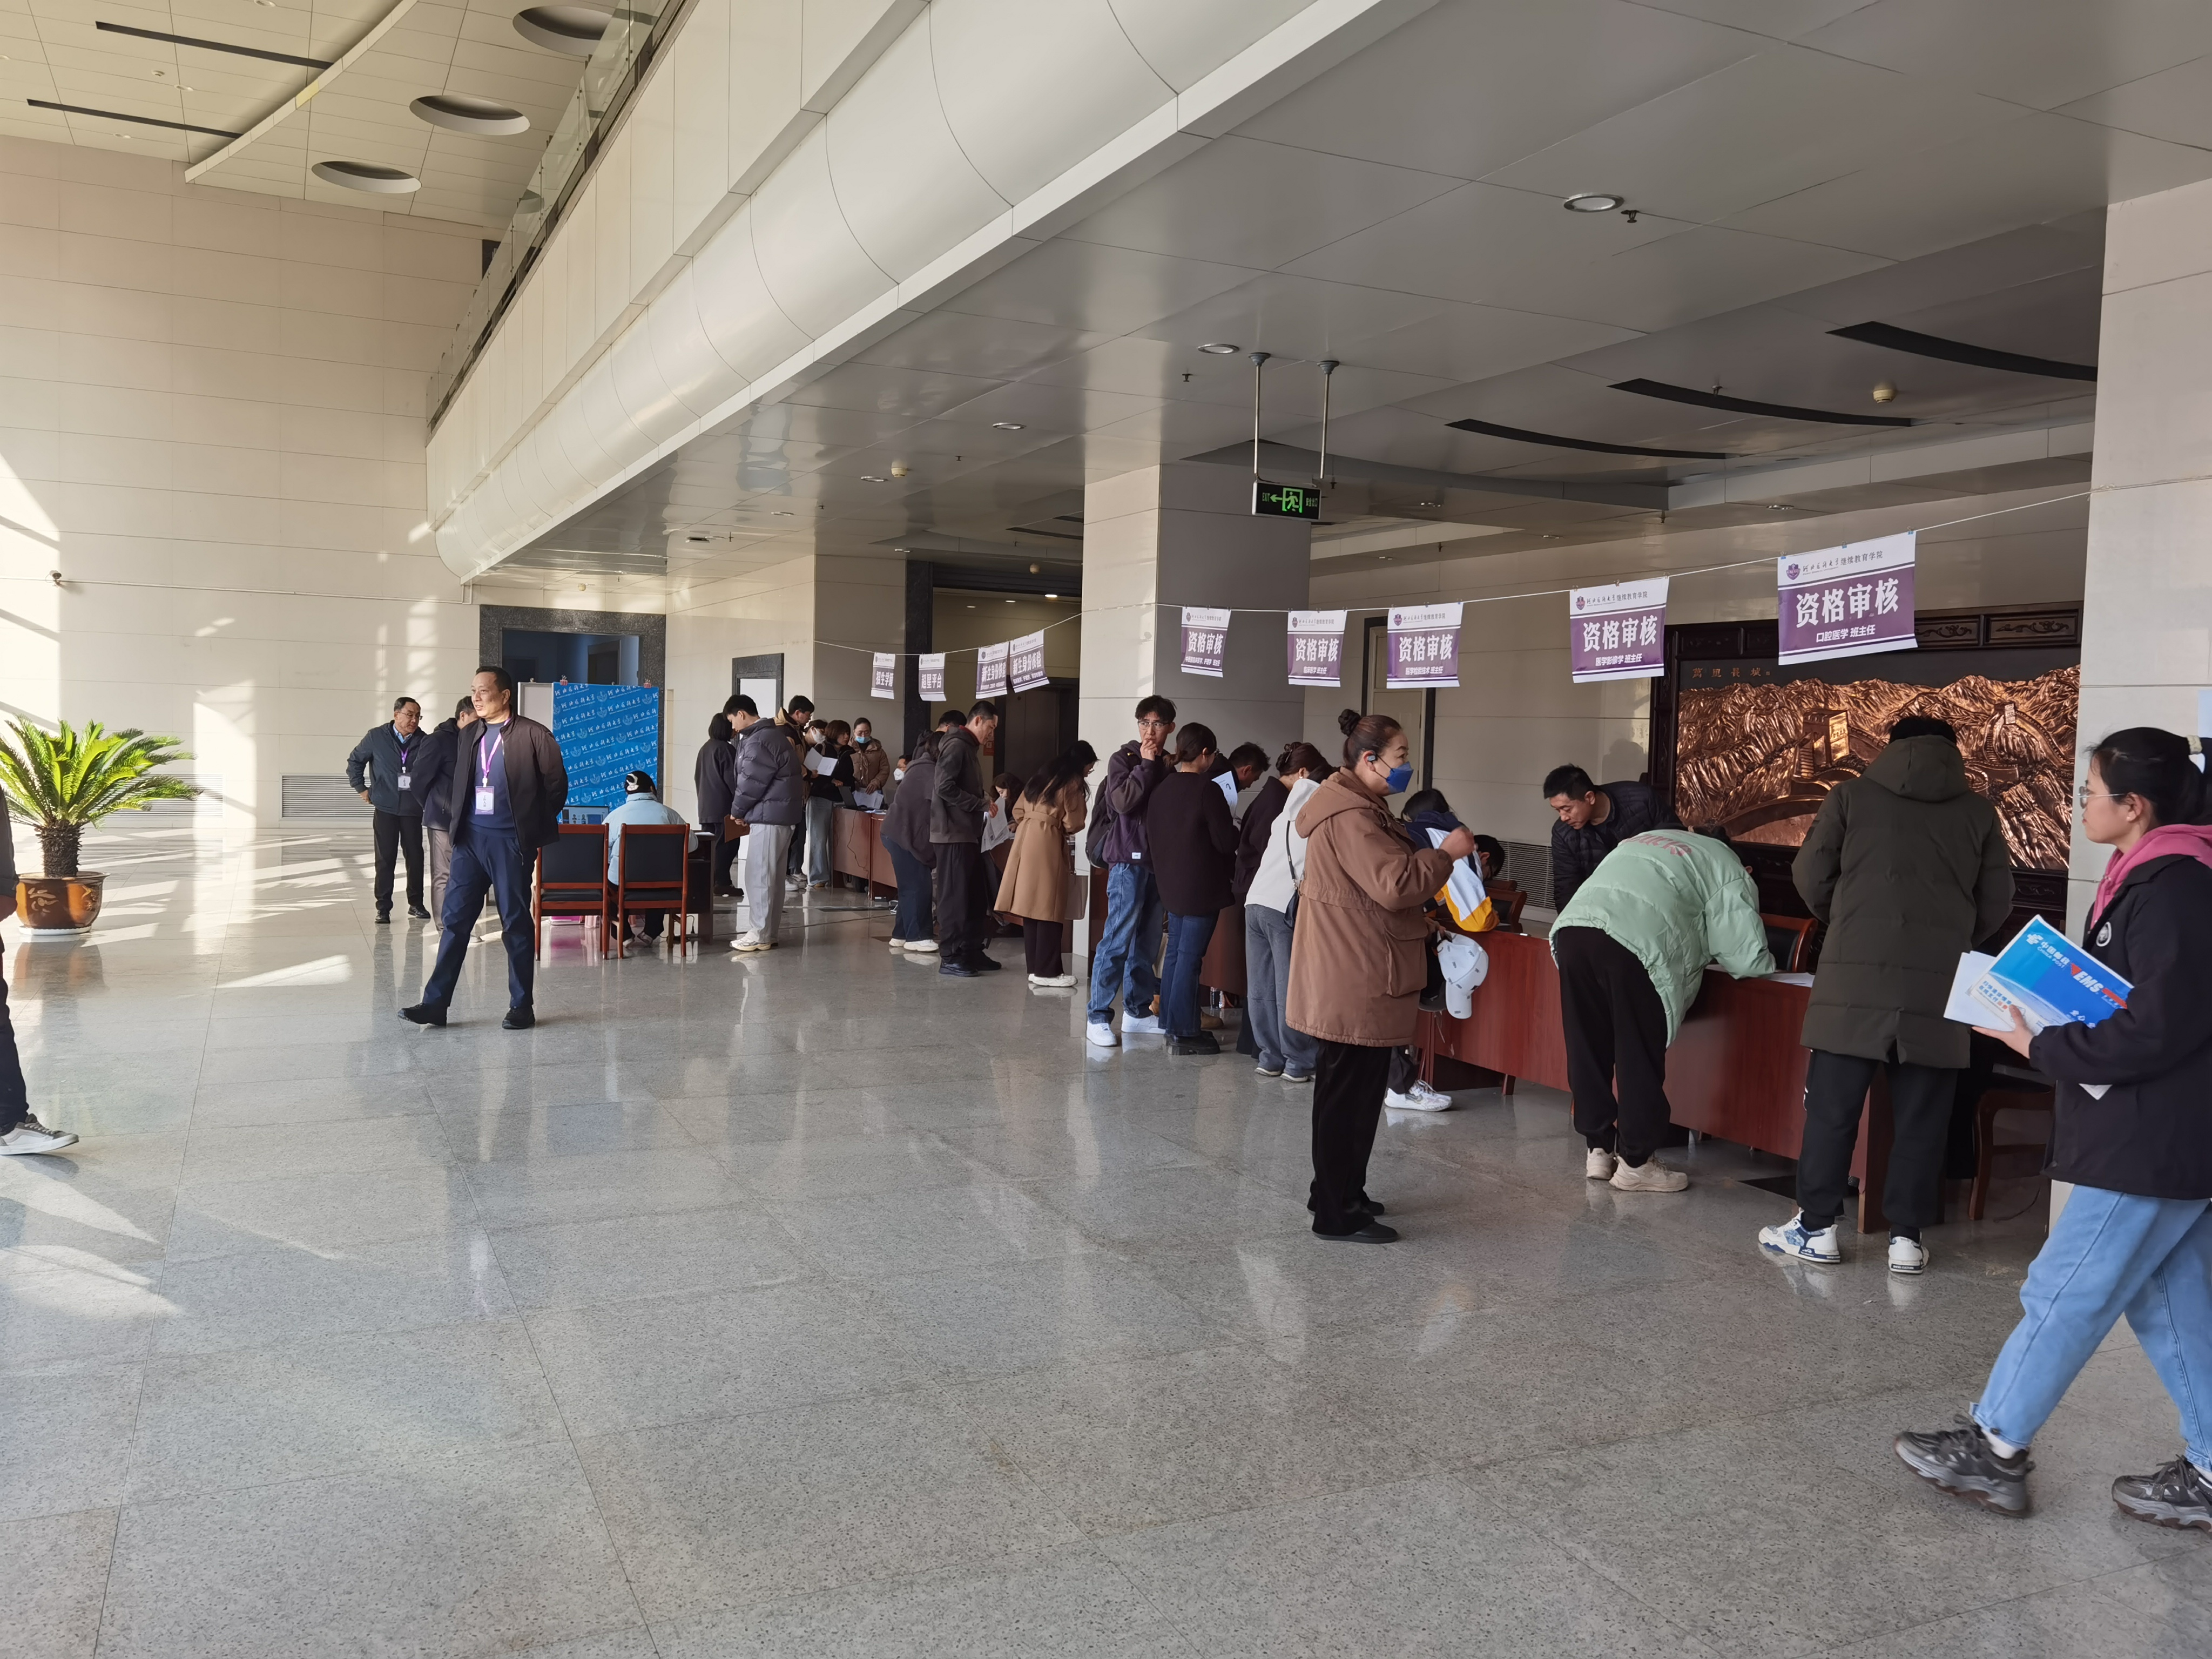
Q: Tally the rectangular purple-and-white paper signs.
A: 9